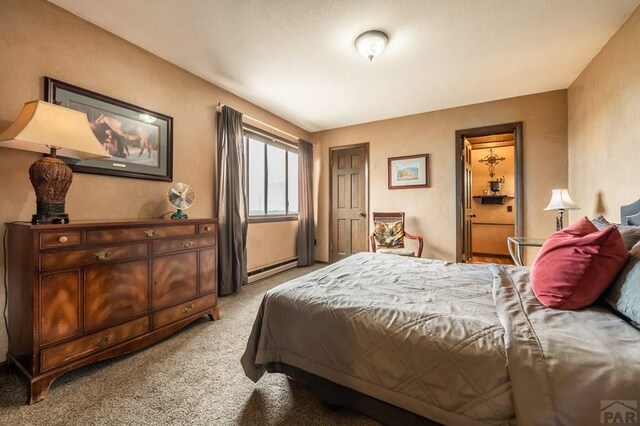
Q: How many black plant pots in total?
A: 1